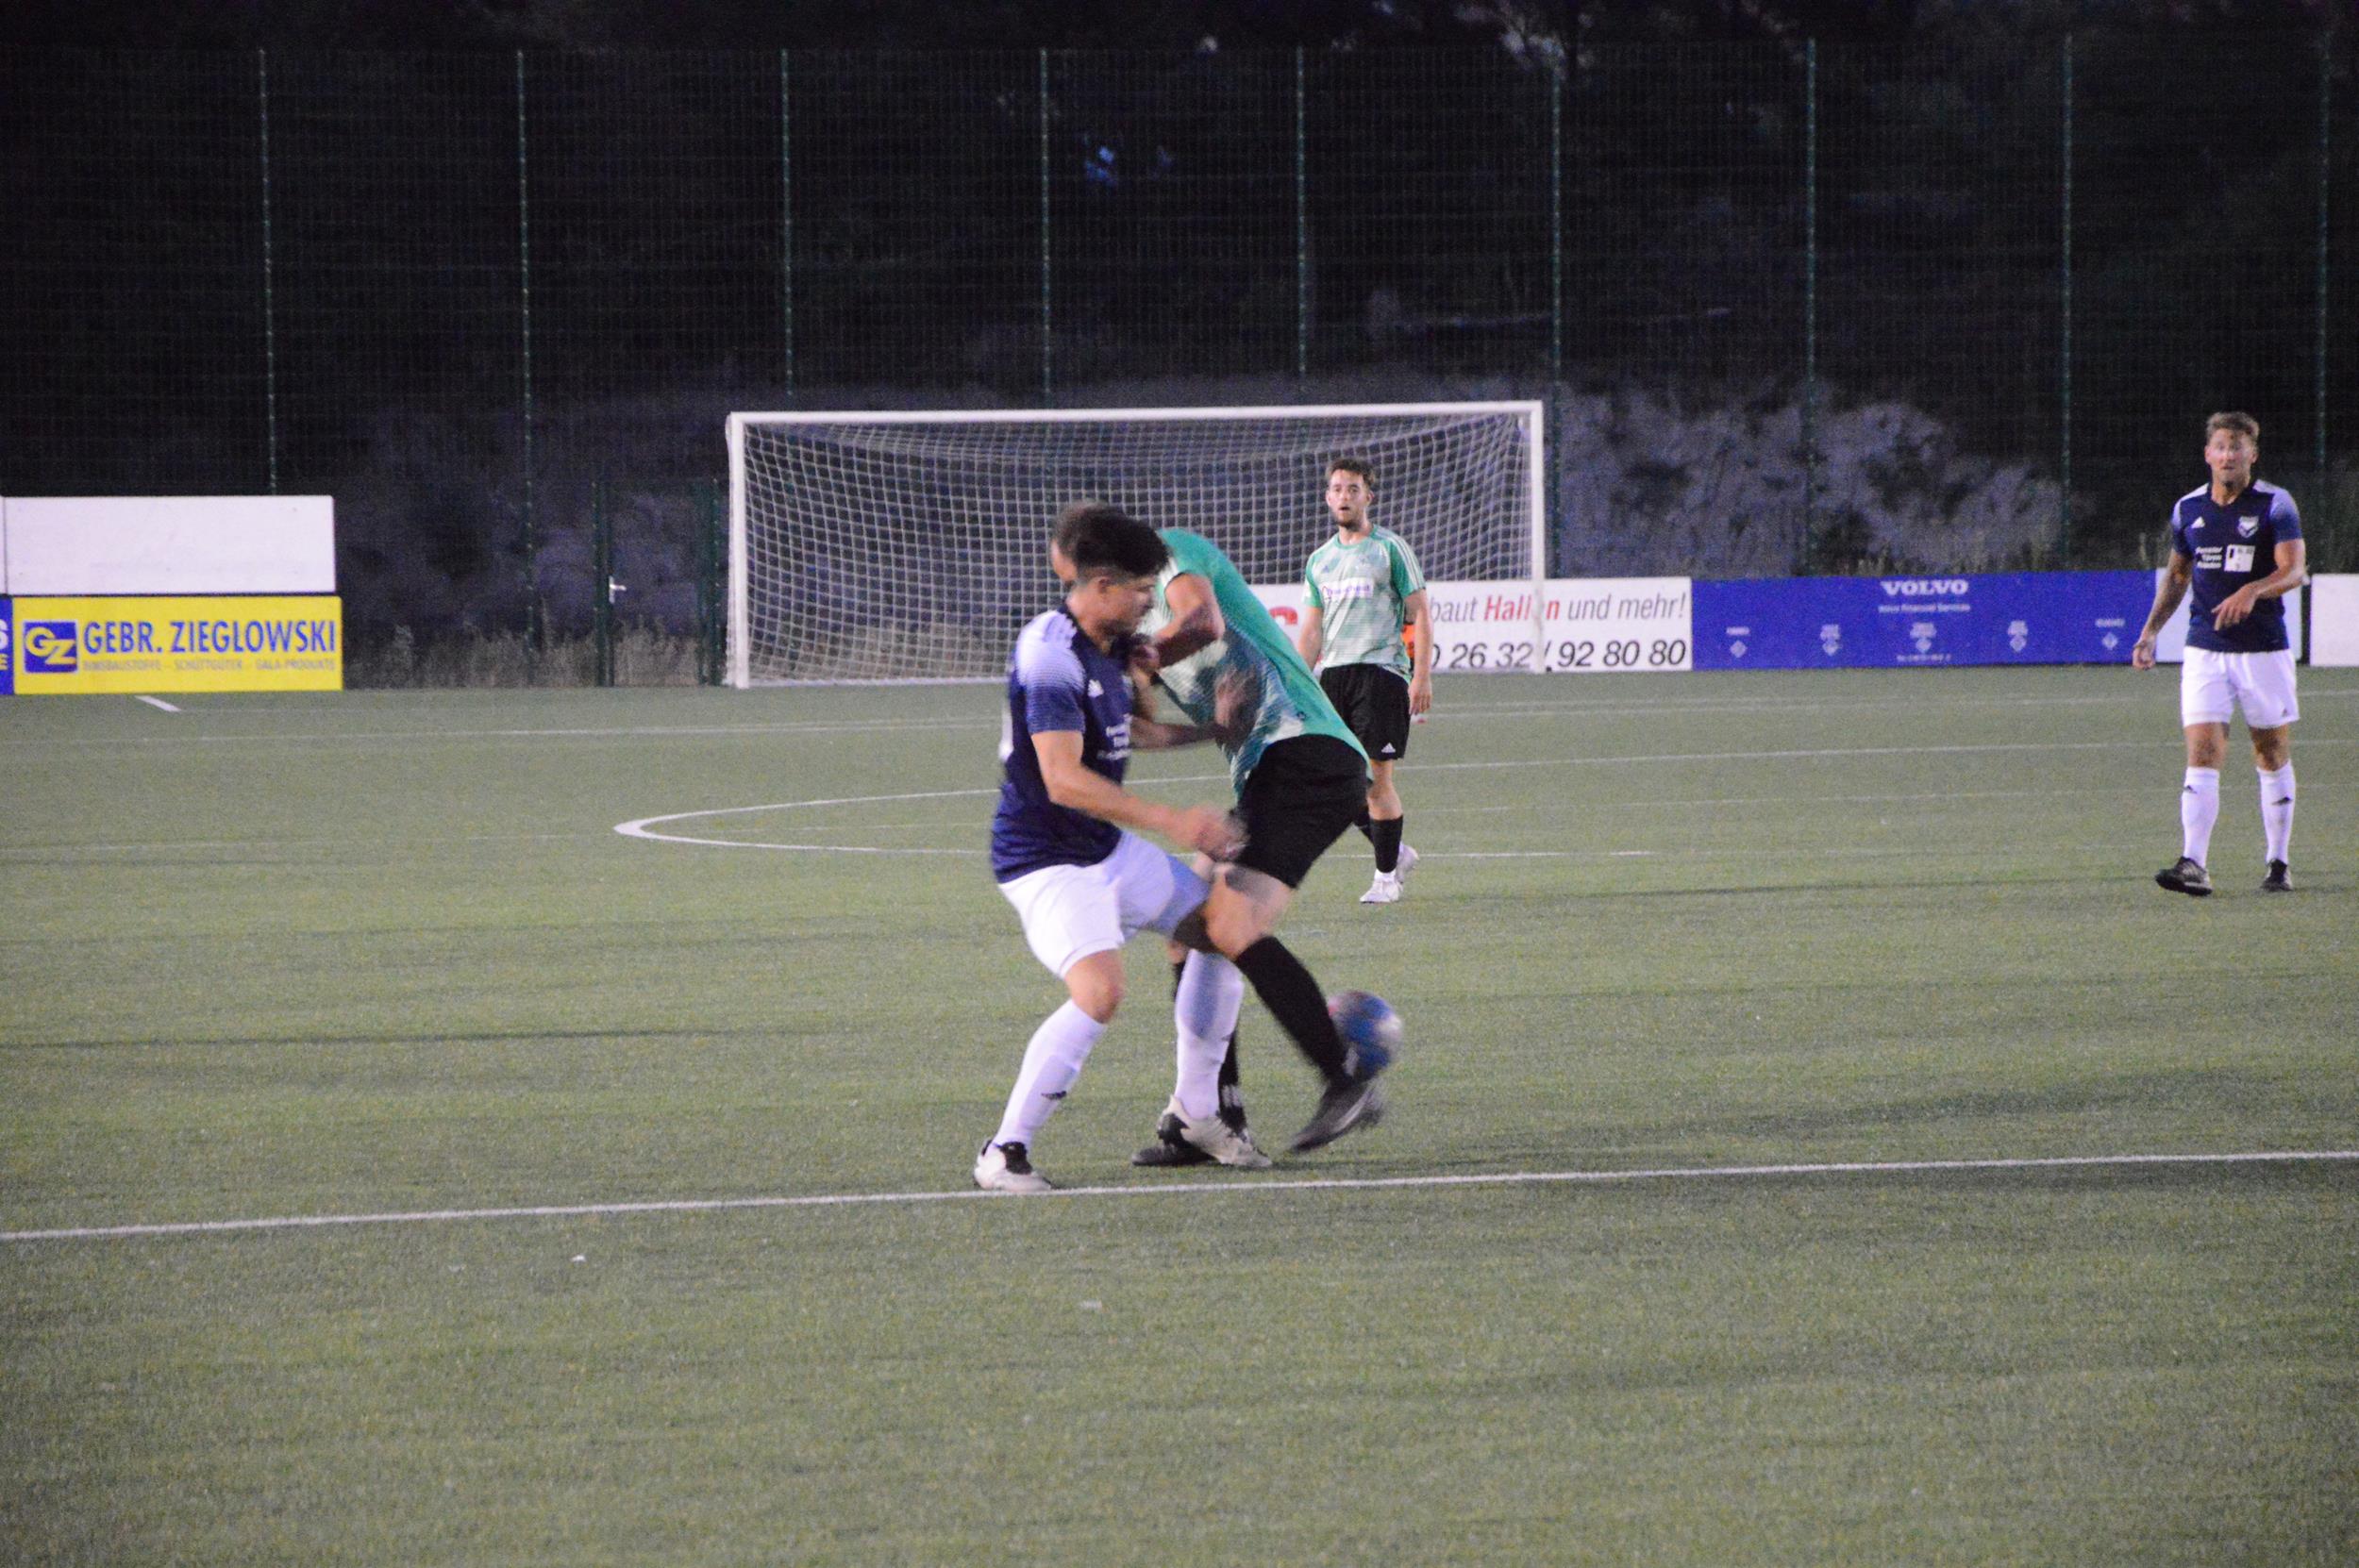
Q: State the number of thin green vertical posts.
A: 9